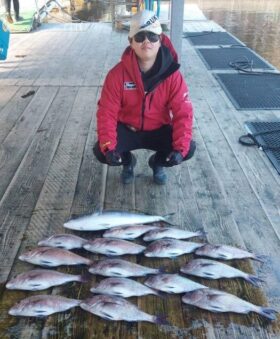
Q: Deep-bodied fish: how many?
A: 15